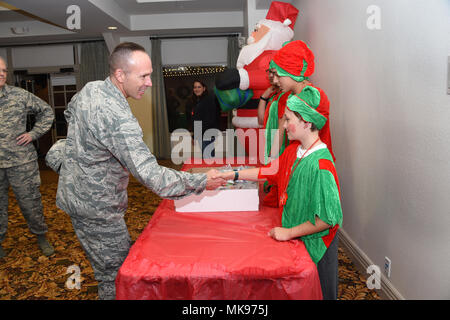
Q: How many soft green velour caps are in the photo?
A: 1